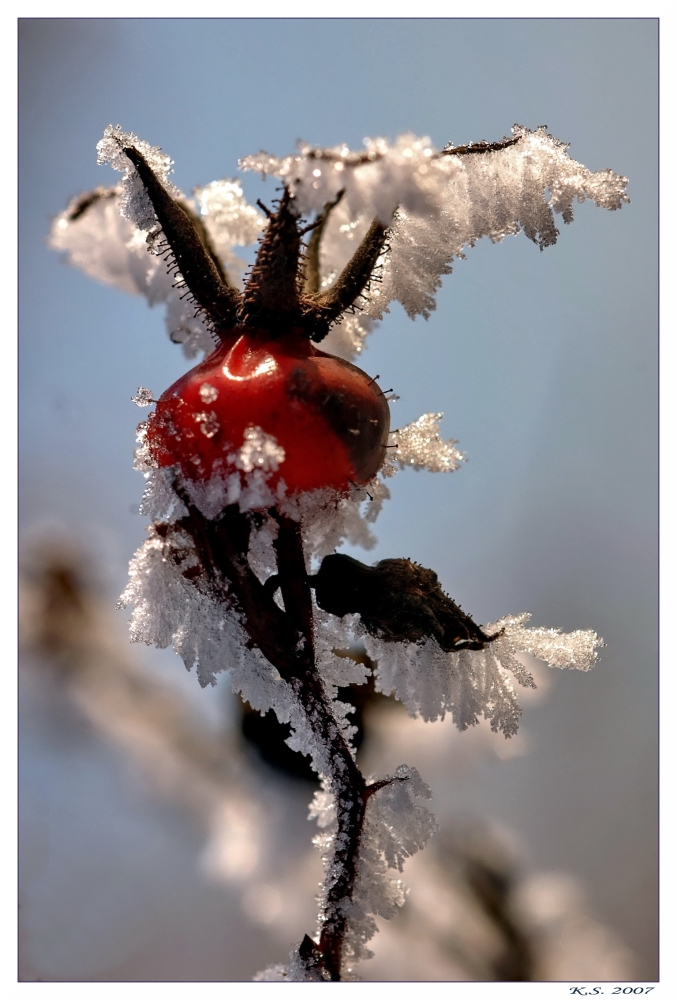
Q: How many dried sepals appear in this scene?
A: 5